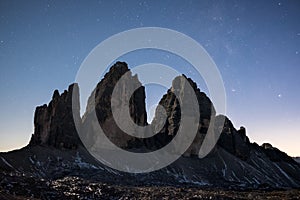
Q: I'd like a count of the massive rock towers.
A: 3